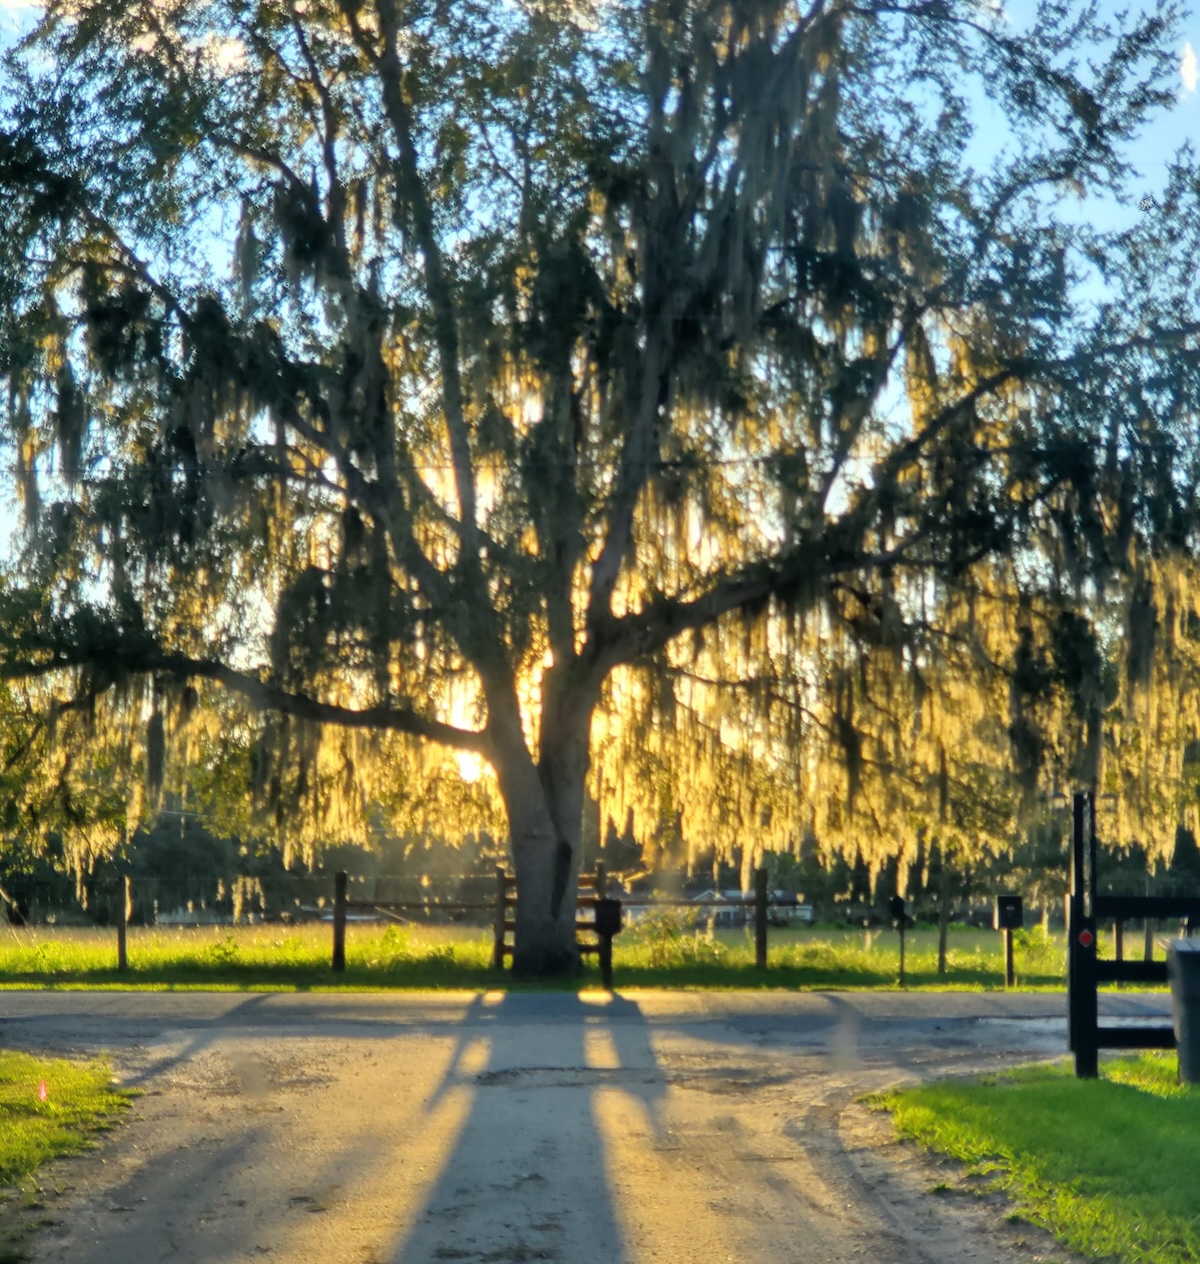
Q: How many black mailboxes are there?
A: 3